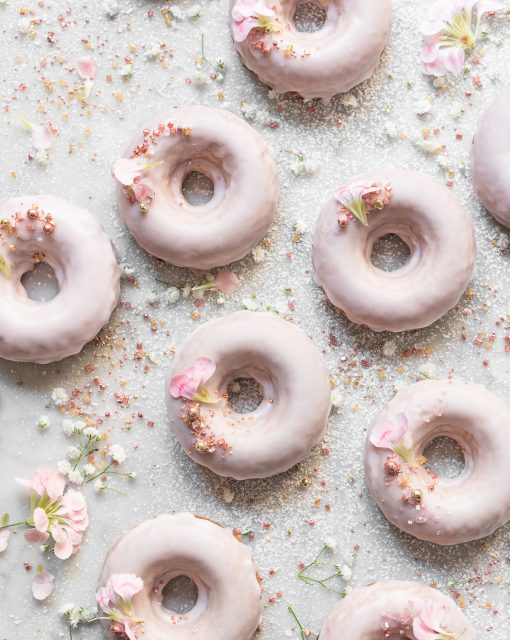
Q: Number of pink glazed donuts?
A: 9